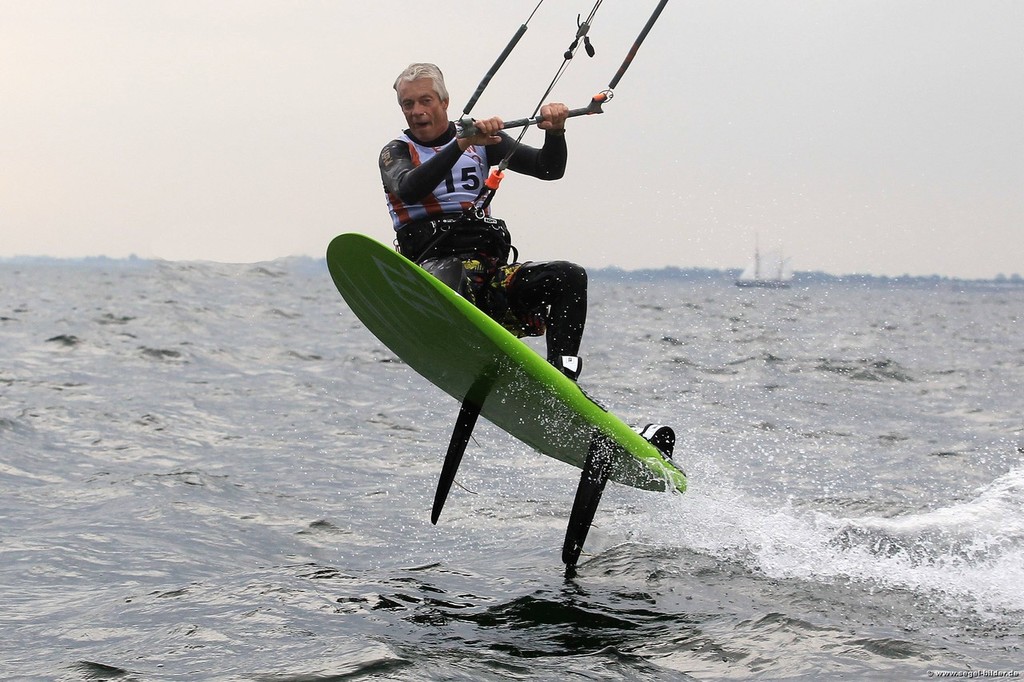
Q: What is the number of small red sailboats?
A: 0